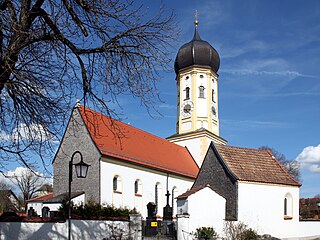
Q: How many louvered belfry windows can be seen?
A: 3